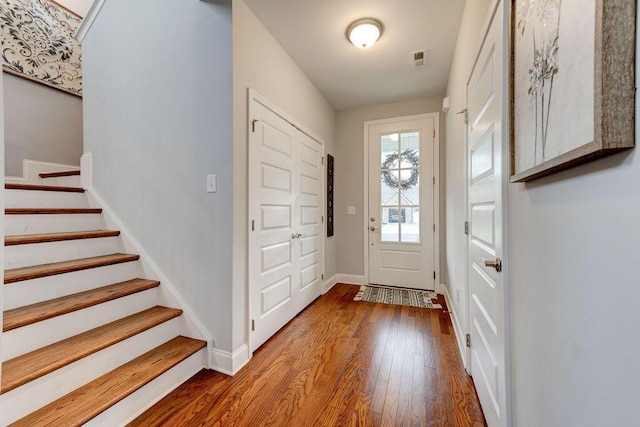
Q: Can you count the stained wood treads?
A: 8